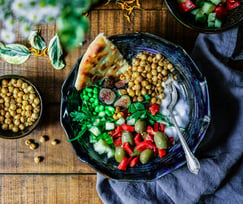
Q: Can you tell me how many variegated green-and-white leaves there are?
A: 3